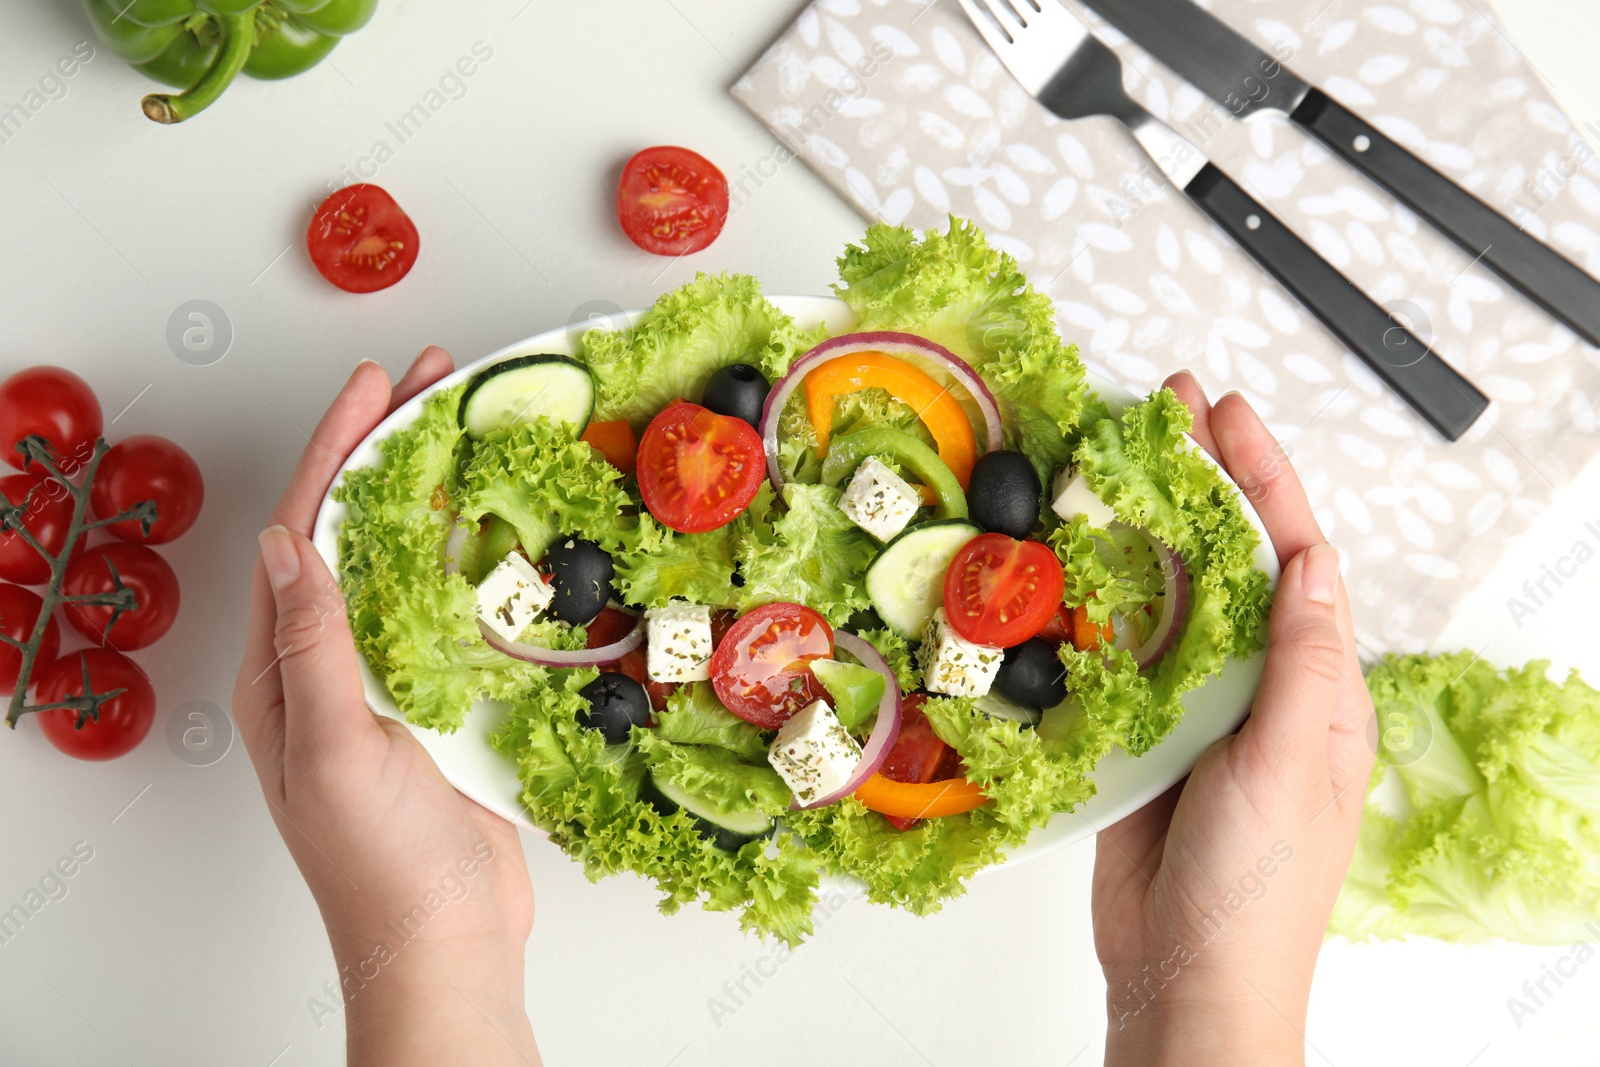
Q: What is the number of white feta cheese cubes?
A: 6